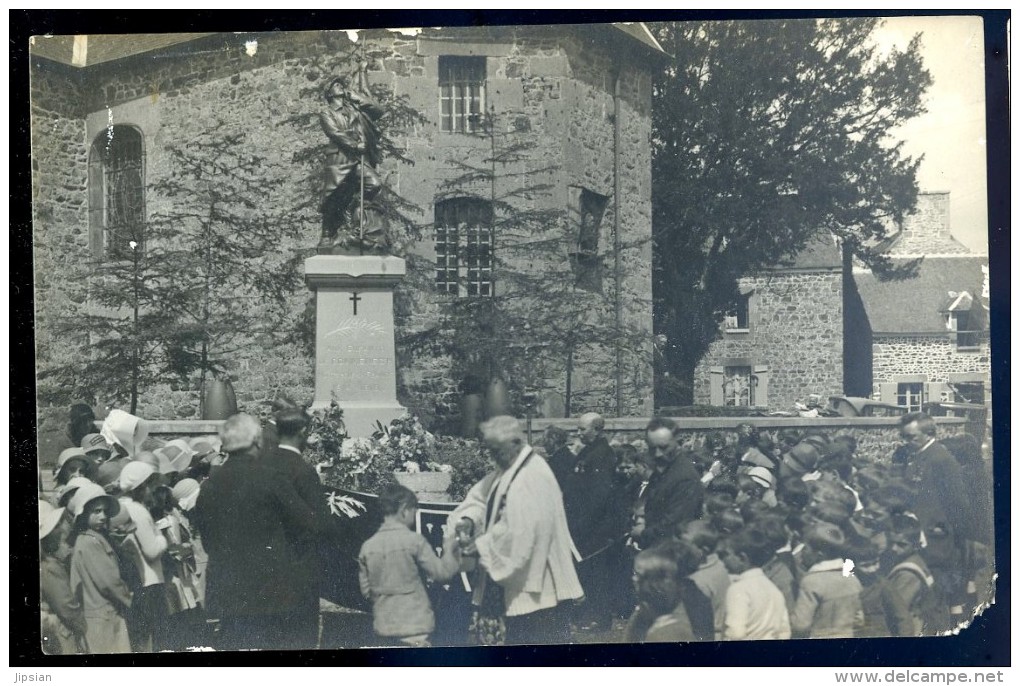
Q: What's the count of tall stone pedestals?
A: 1